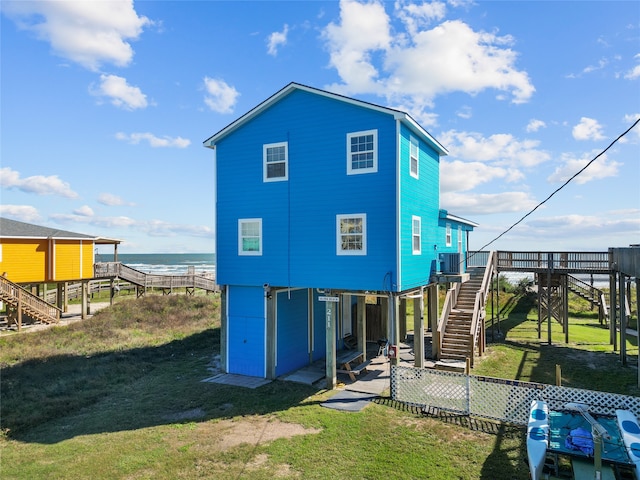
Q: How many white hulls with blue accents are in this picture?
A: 2